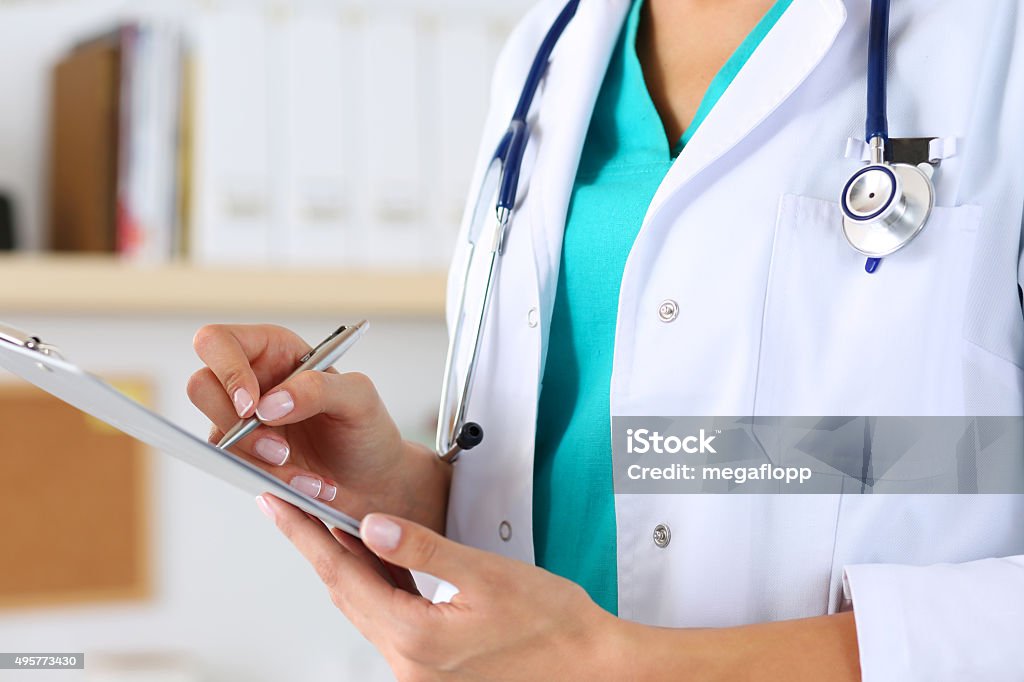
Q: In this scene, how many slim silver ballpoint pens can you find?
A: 1